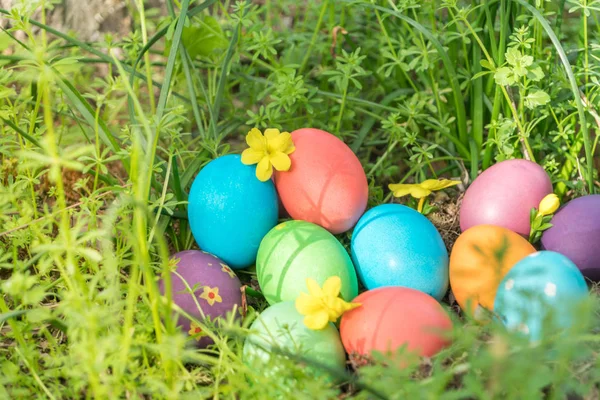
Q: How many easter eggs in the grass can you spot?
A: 11